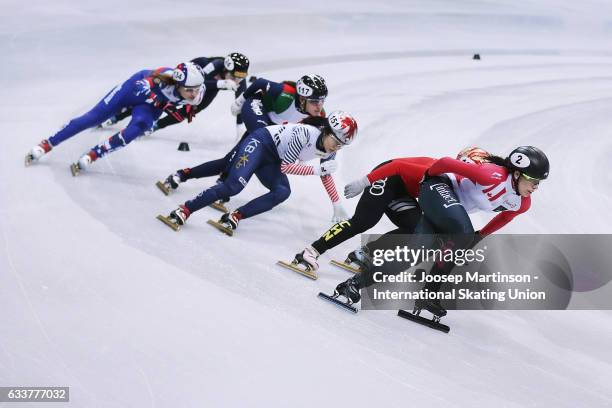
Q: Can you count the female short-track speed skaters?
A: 6